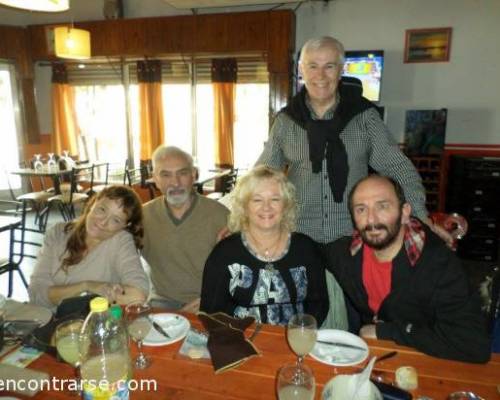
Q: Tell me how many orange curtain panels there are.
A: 3